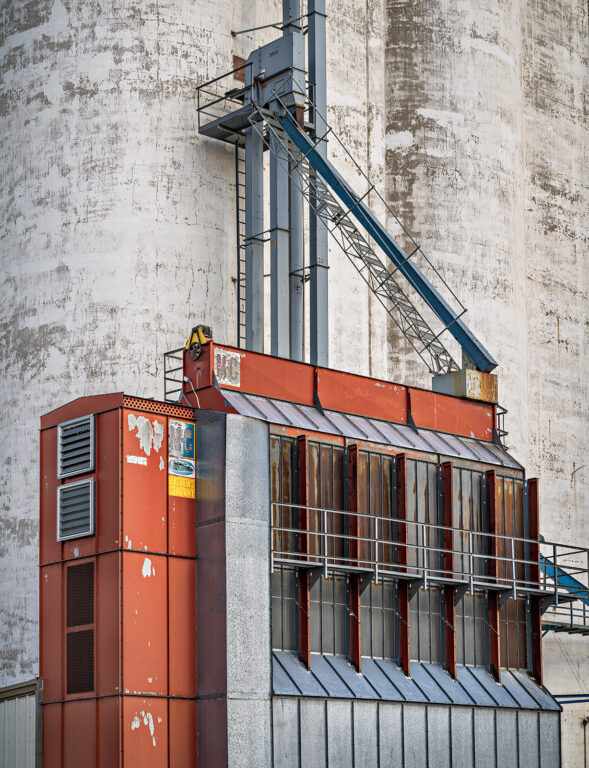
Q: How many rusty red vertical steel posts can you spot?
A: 6